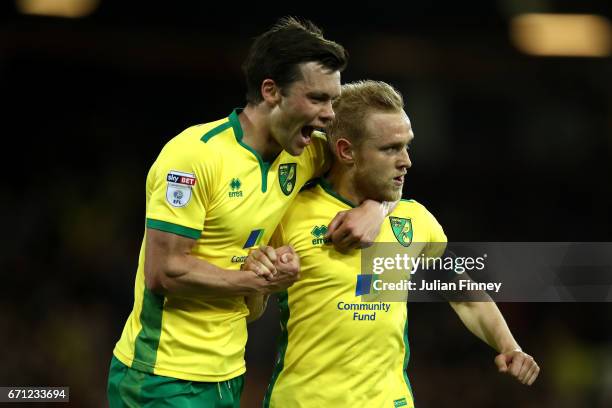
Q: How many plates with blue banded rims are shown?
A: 0